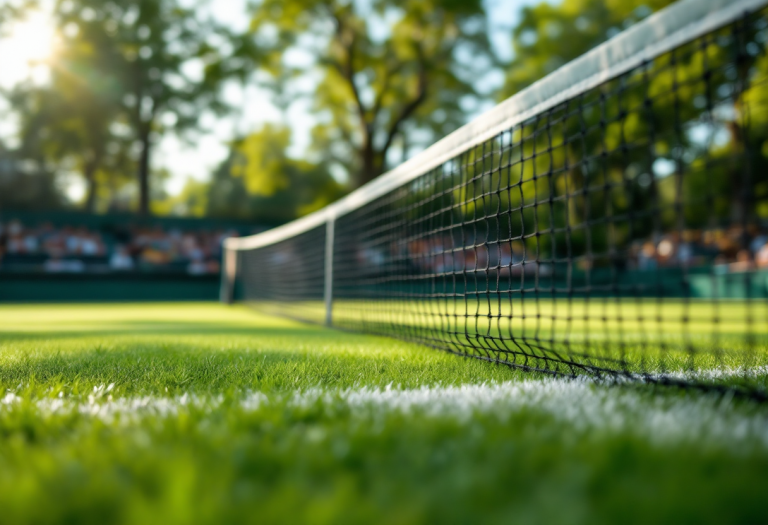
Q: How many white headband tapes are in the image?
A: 1